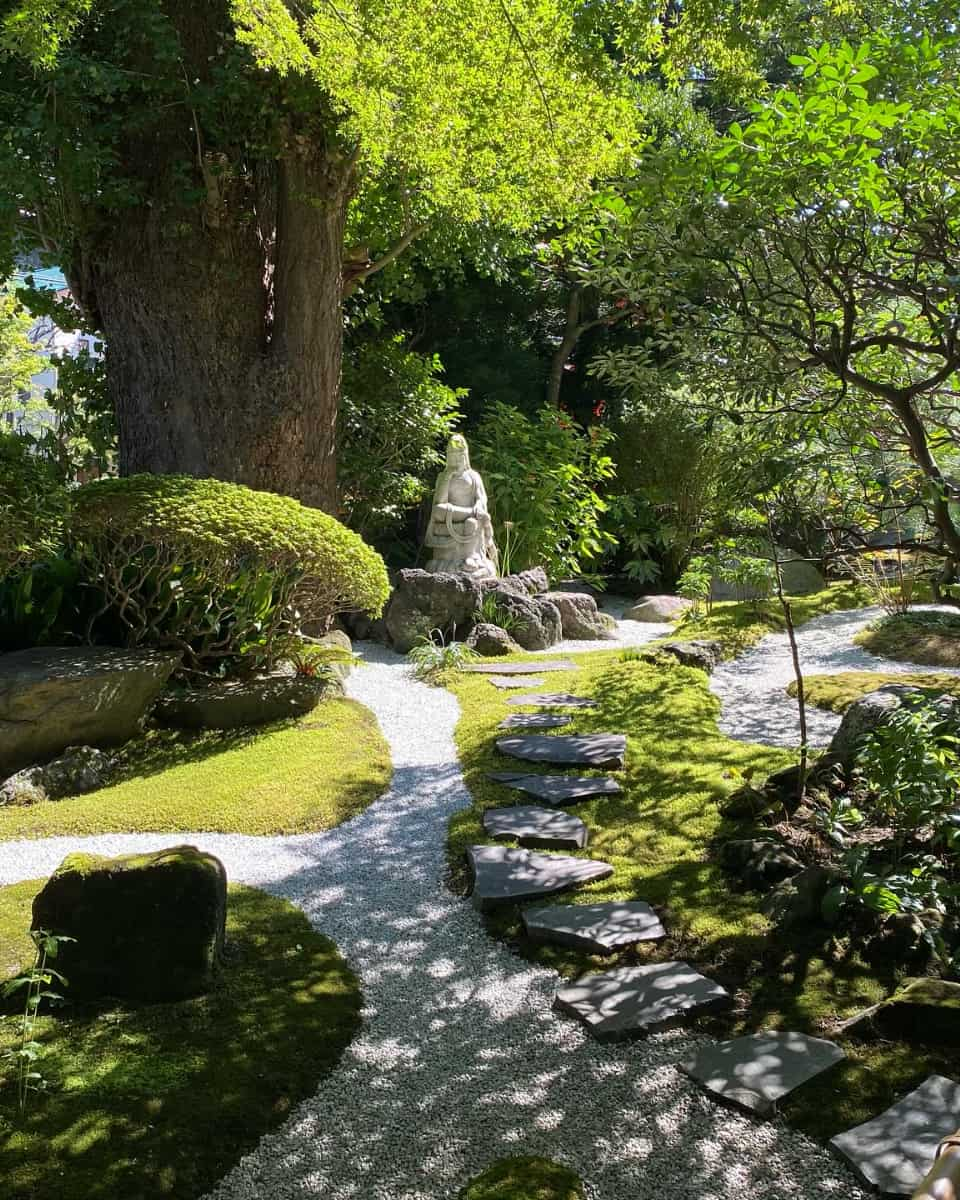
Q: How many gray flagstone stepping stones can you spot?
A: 12